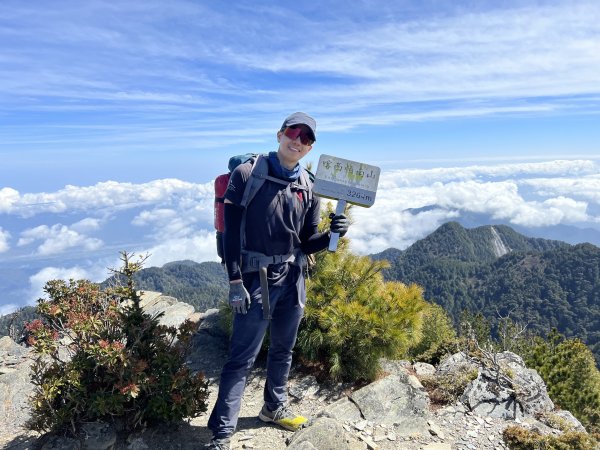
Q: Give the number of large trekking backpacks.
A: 1